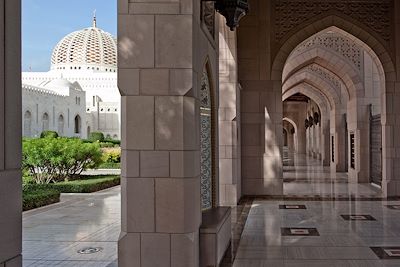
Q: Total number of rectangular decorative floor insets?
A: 5